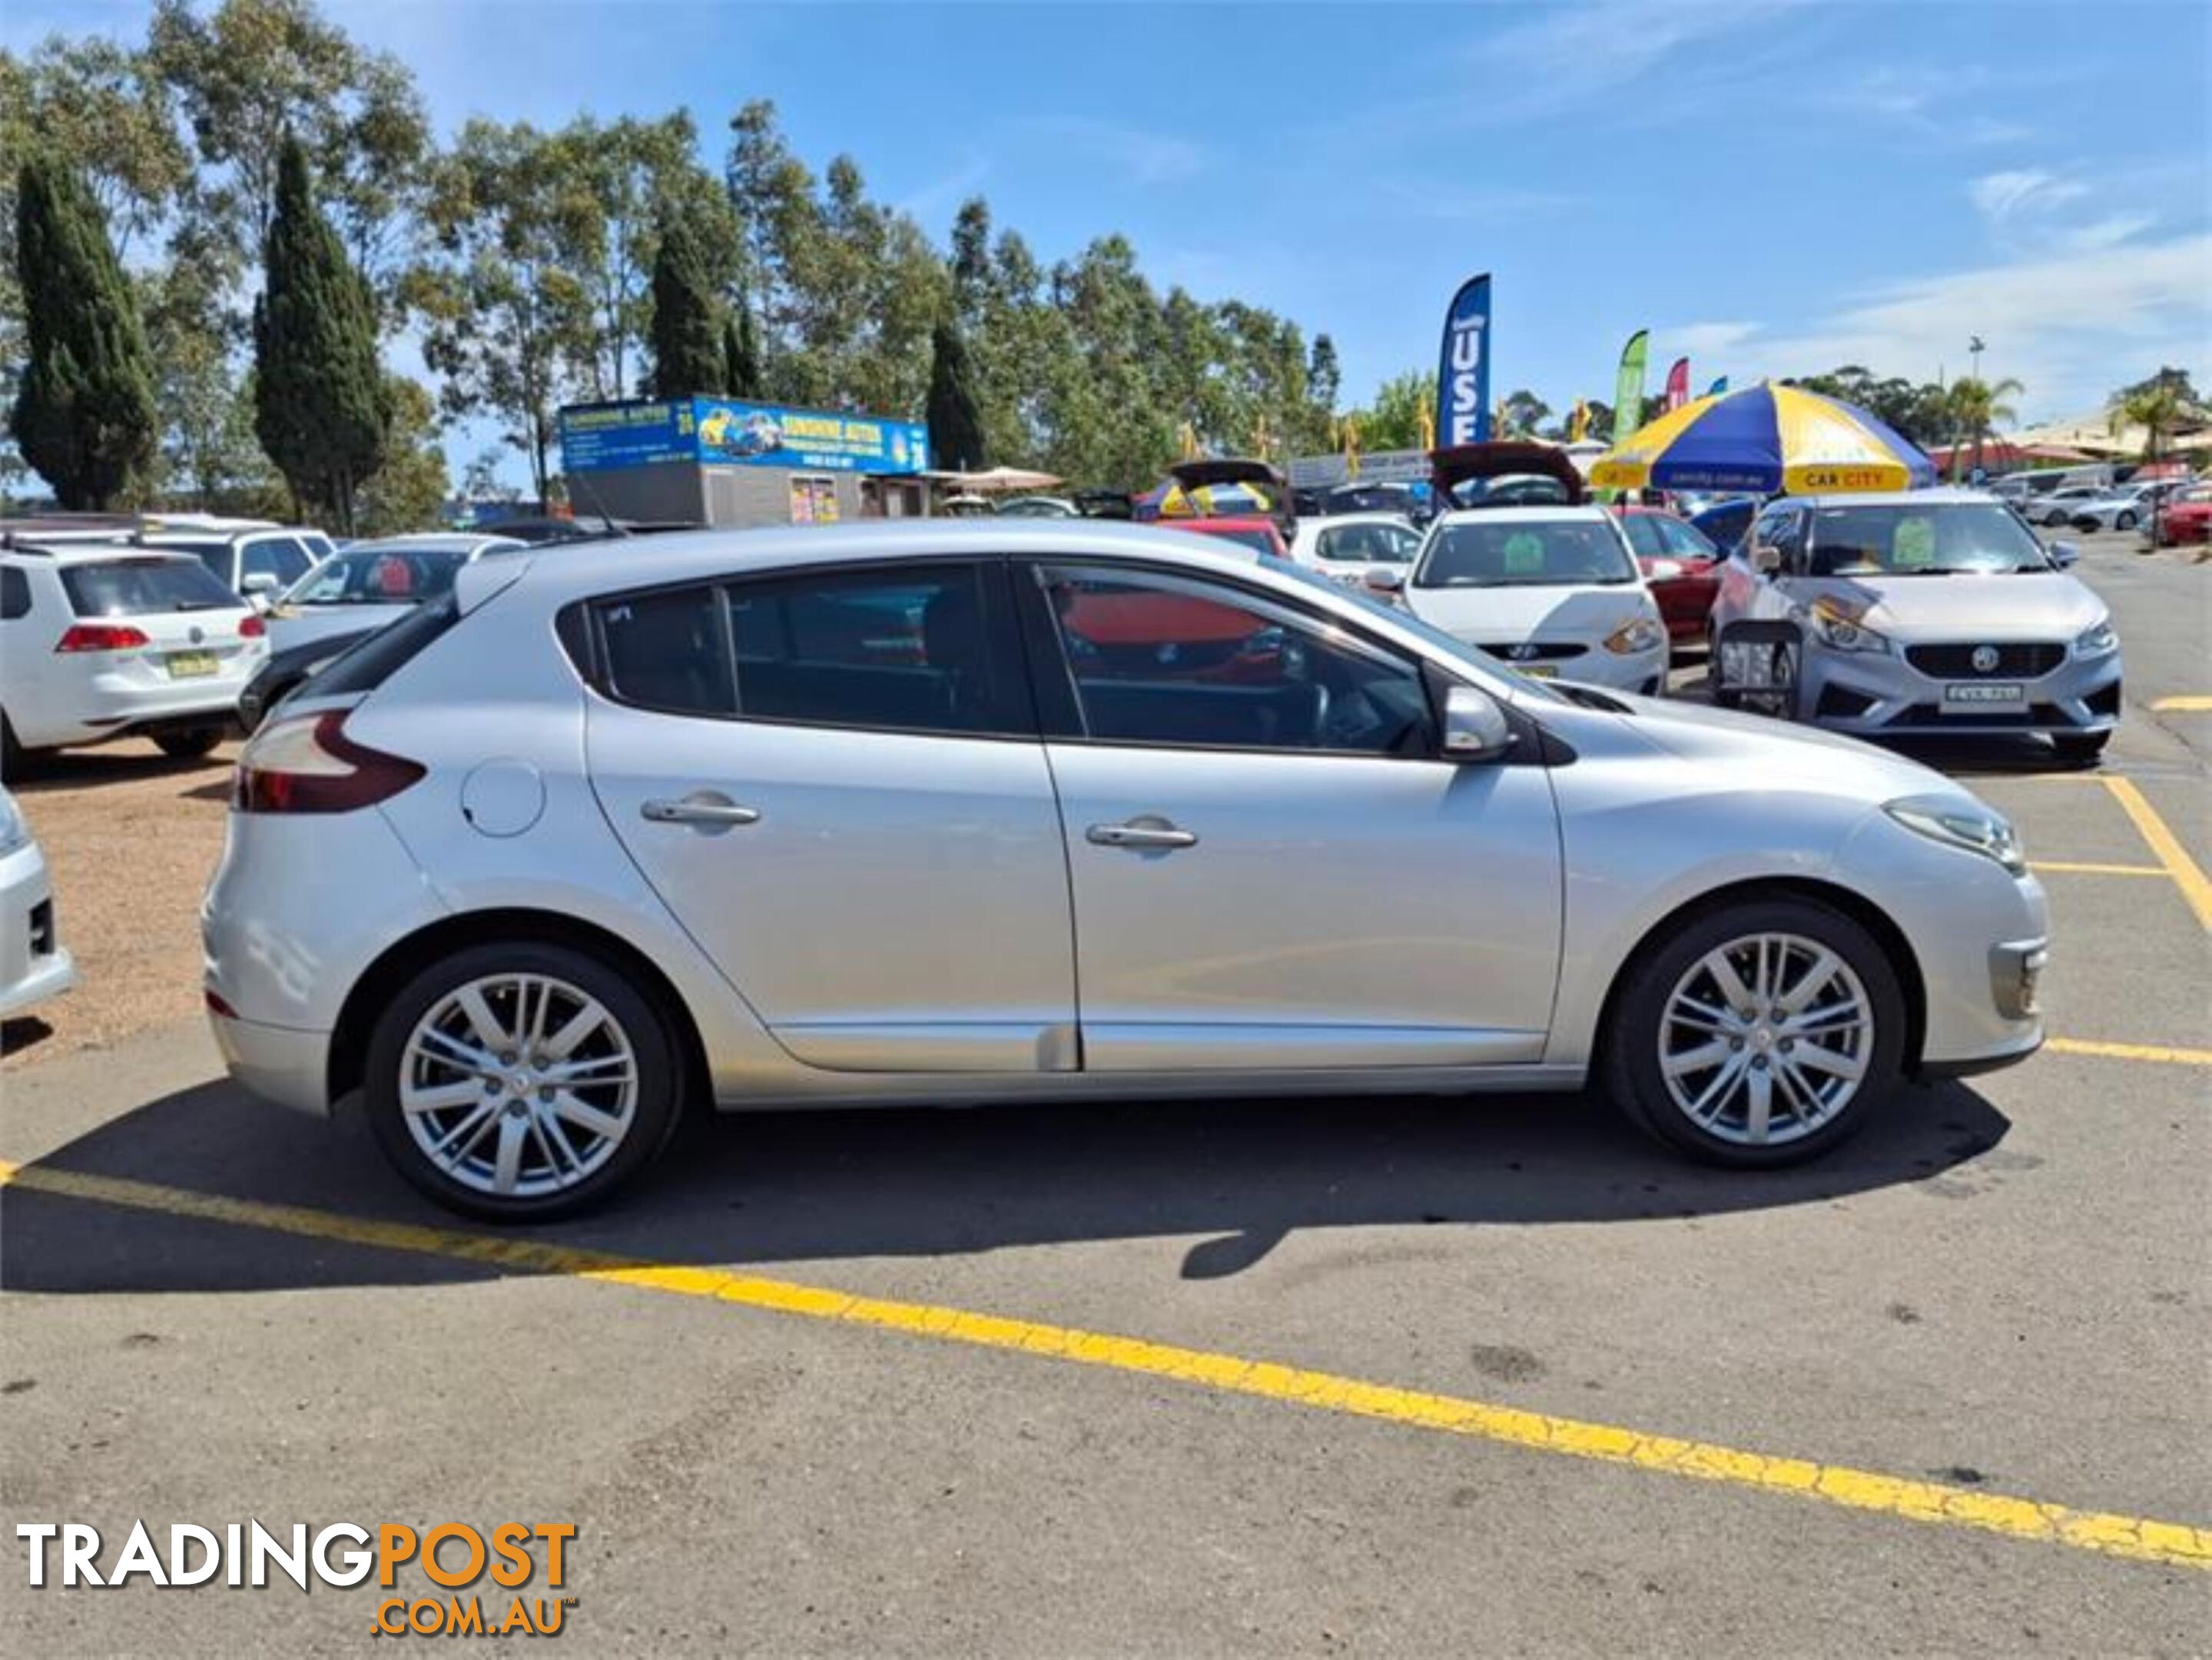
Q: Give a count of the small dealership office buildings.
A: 1